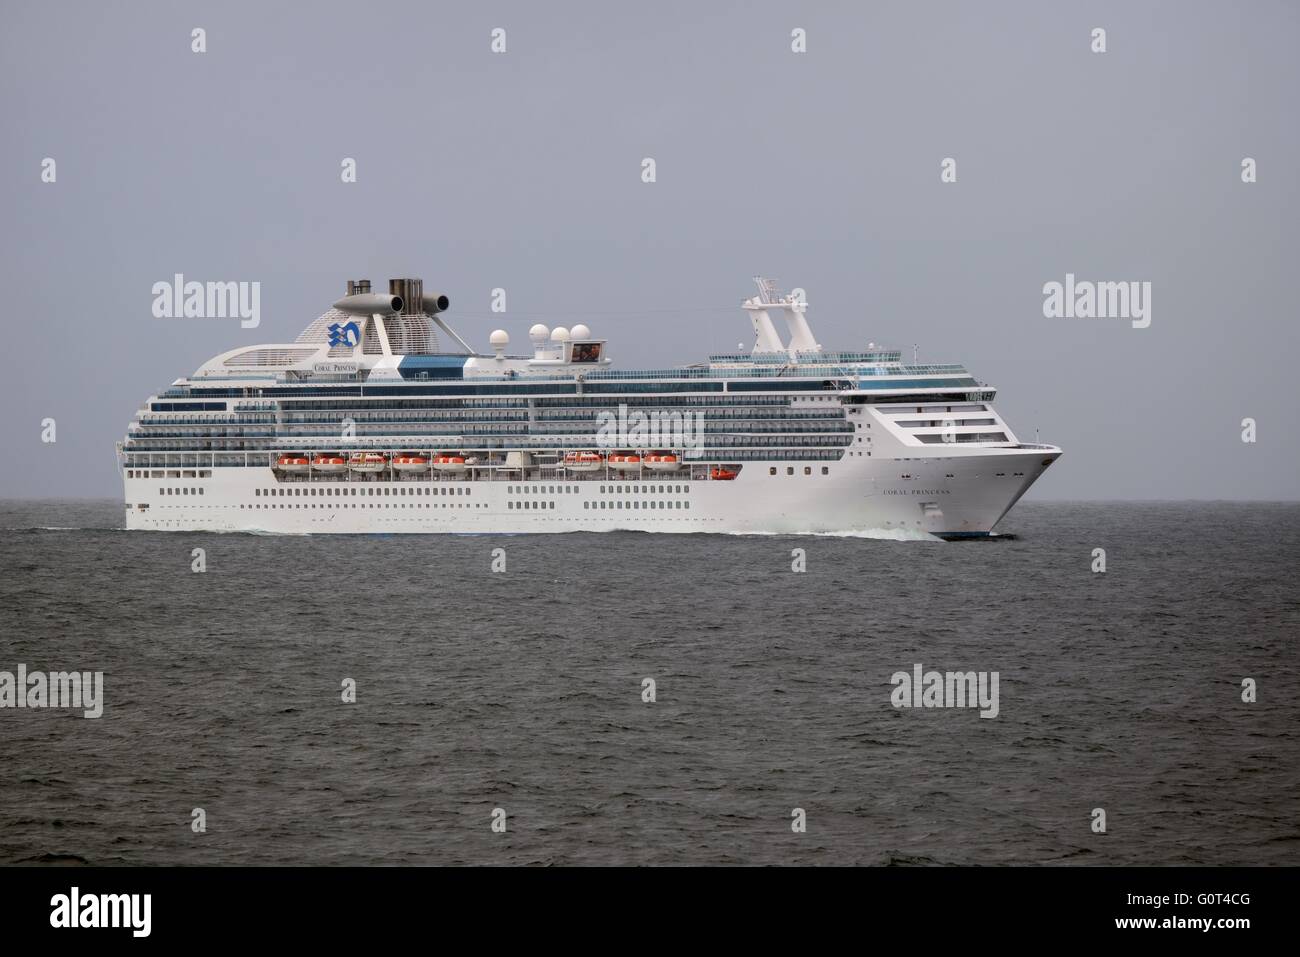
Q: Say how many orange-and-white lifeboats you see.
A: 8